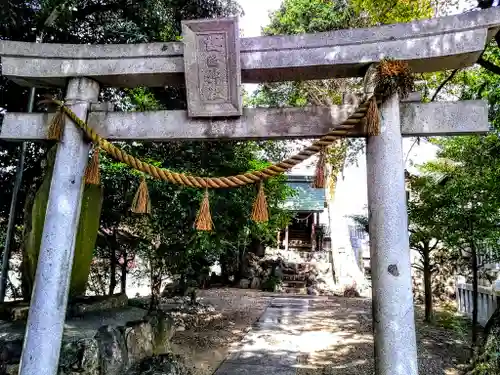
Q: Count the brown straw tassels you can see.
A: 7